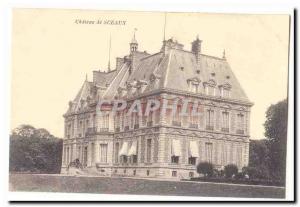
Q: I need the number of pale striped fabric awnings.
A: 4